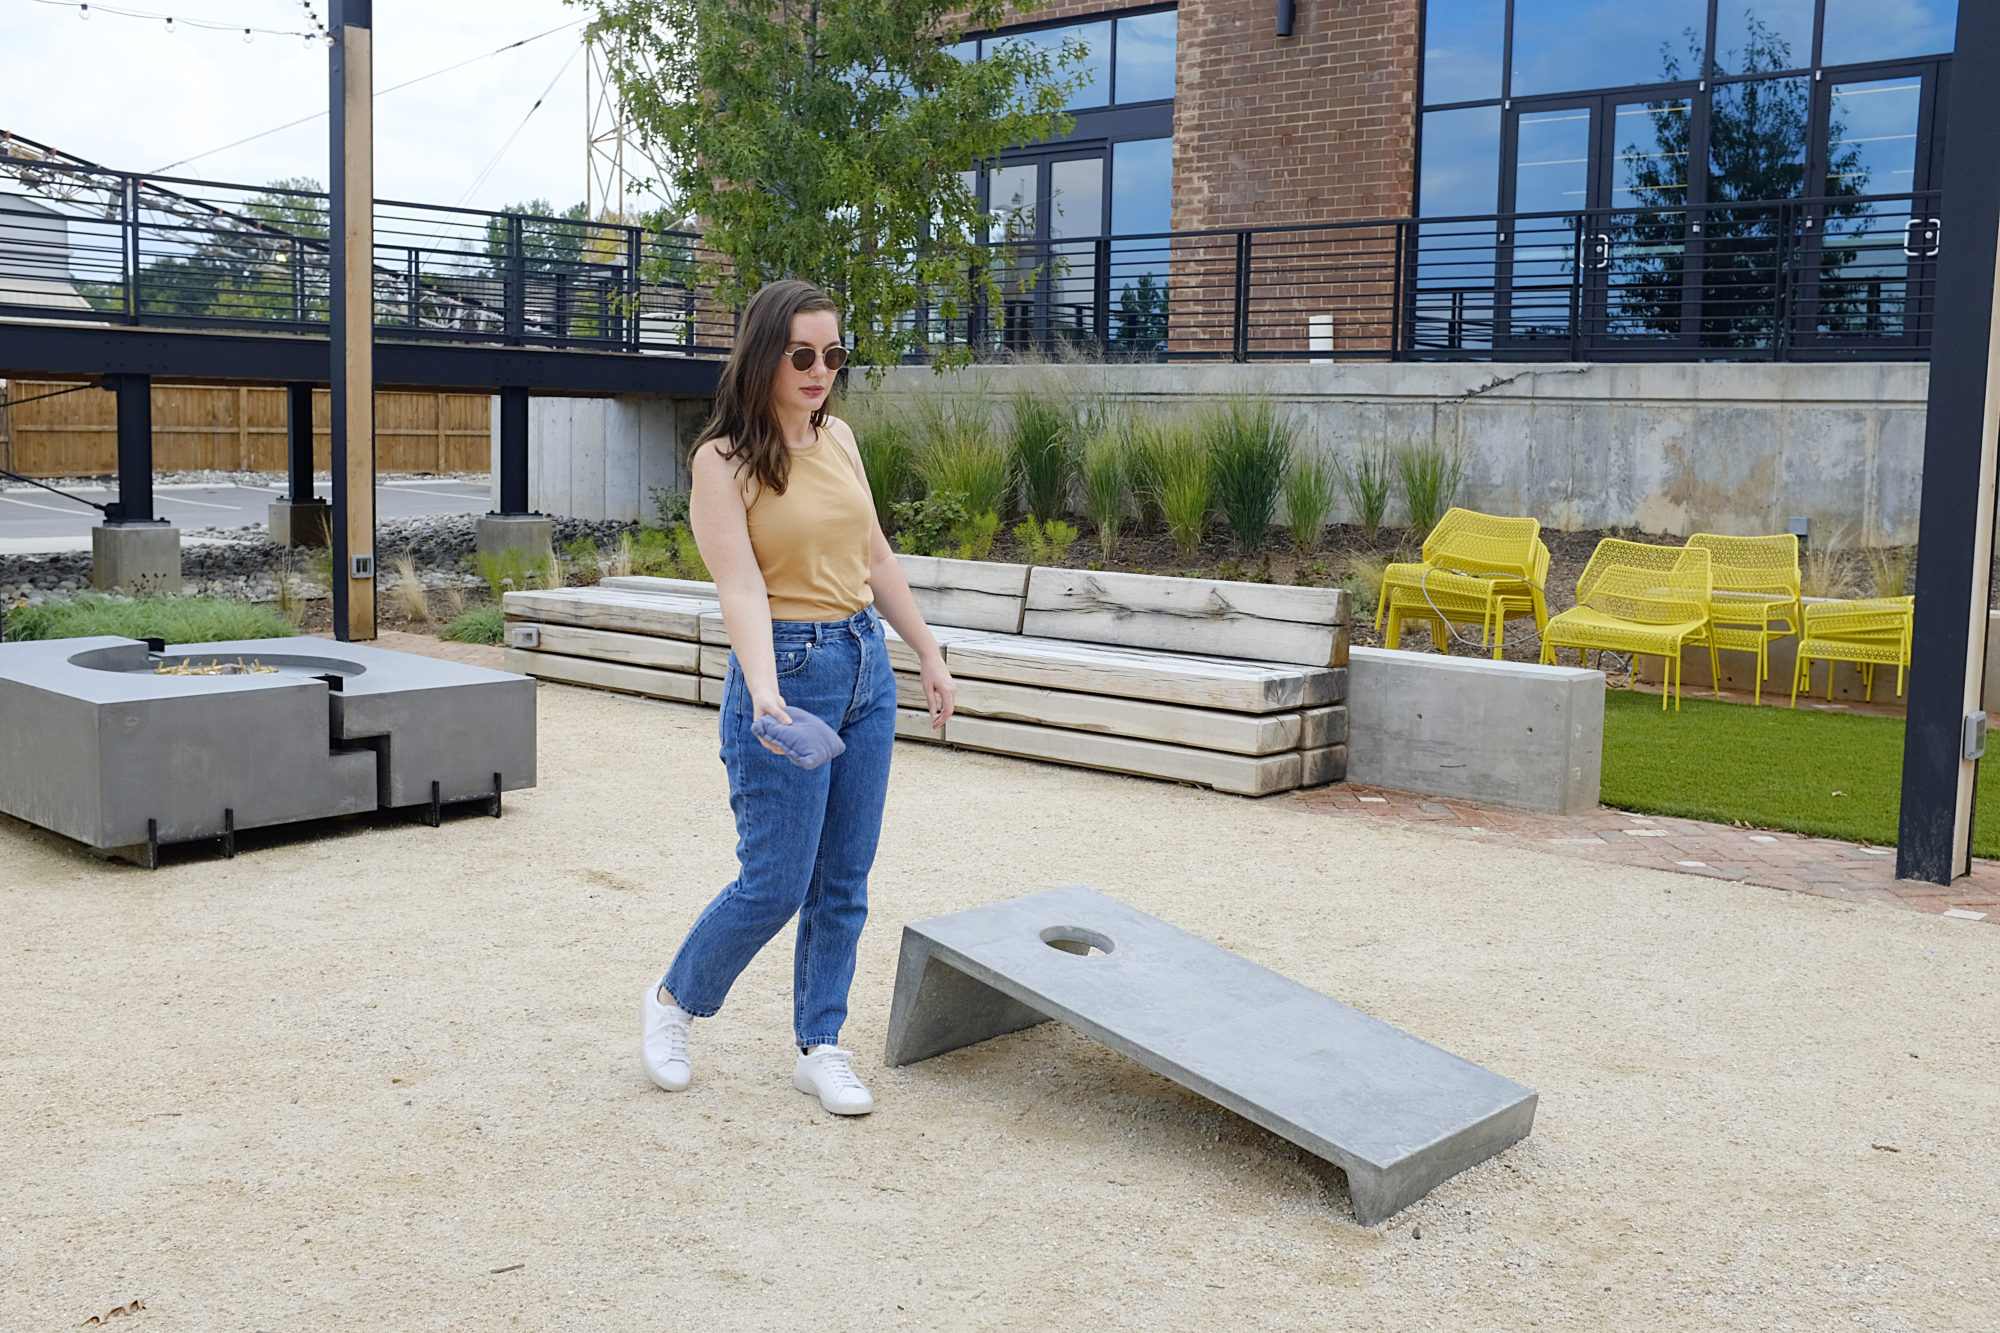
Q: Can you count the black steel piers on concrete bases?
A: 3